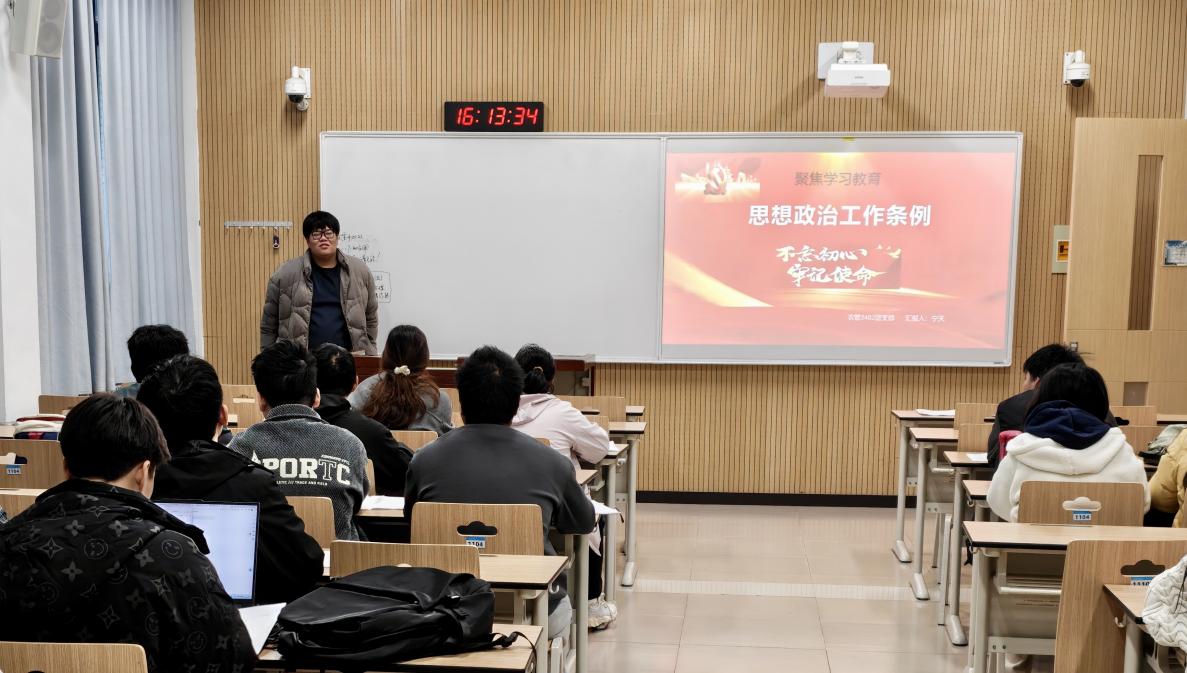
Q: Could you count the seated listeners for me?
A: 11